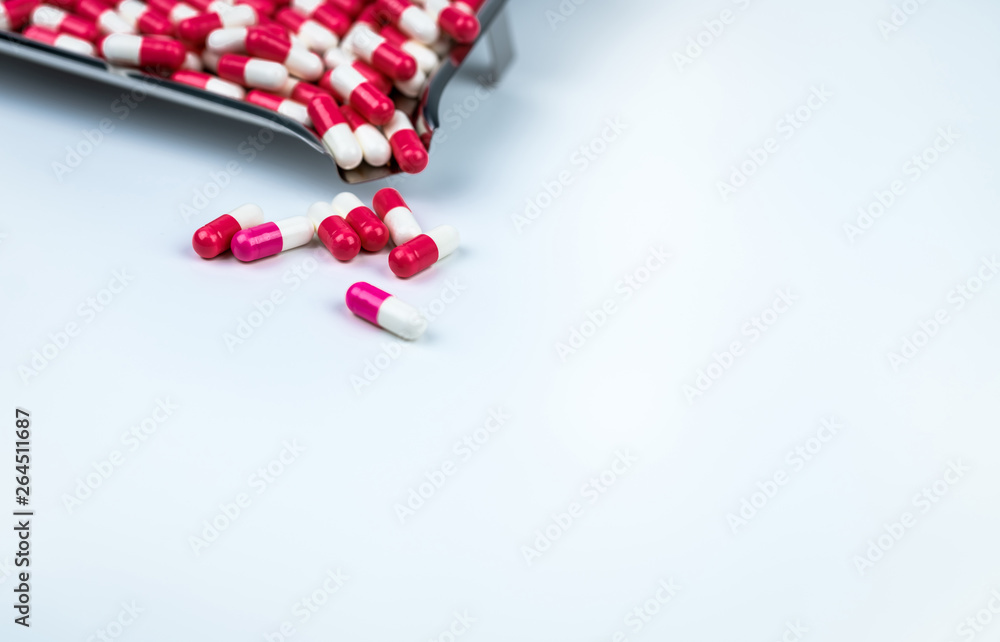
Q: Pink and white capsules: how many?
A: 2